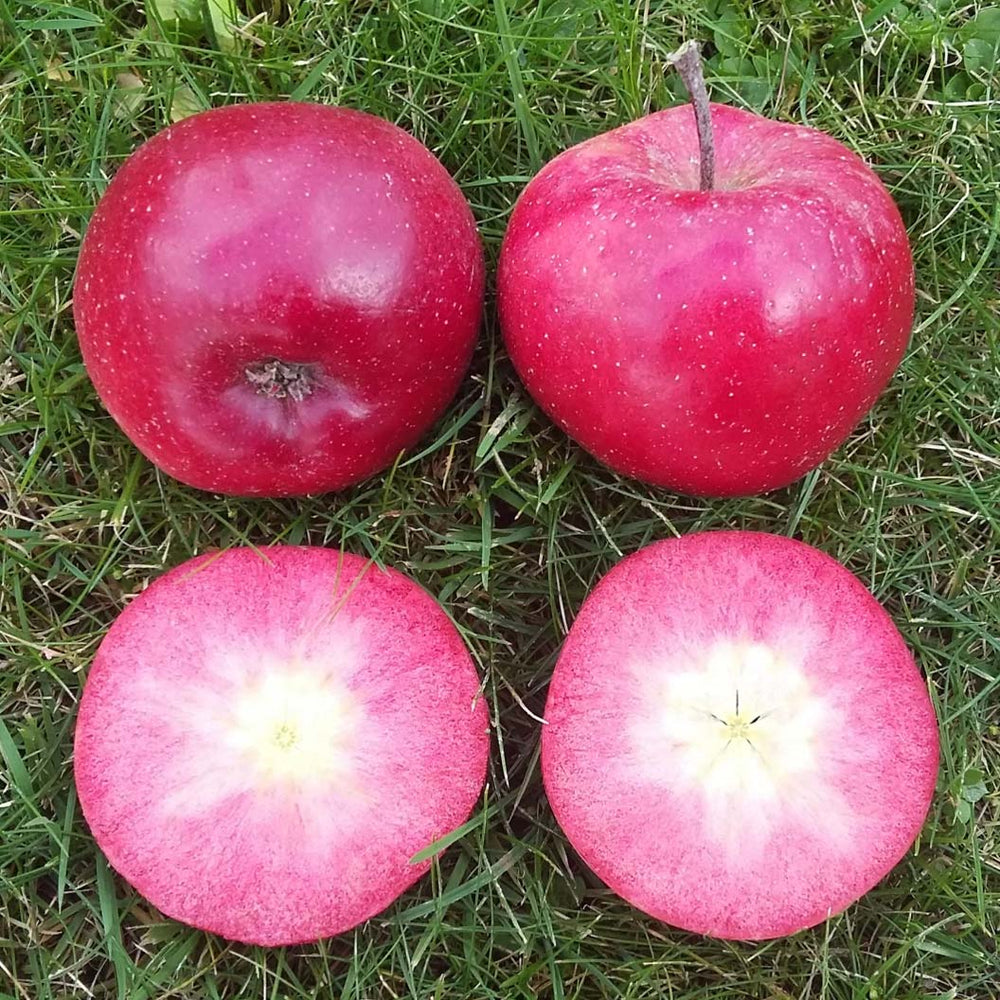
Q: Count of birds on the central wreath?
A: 0